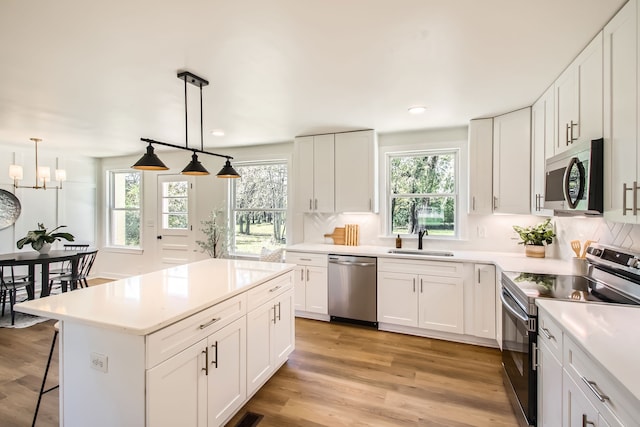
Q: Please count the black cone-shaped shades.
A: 3